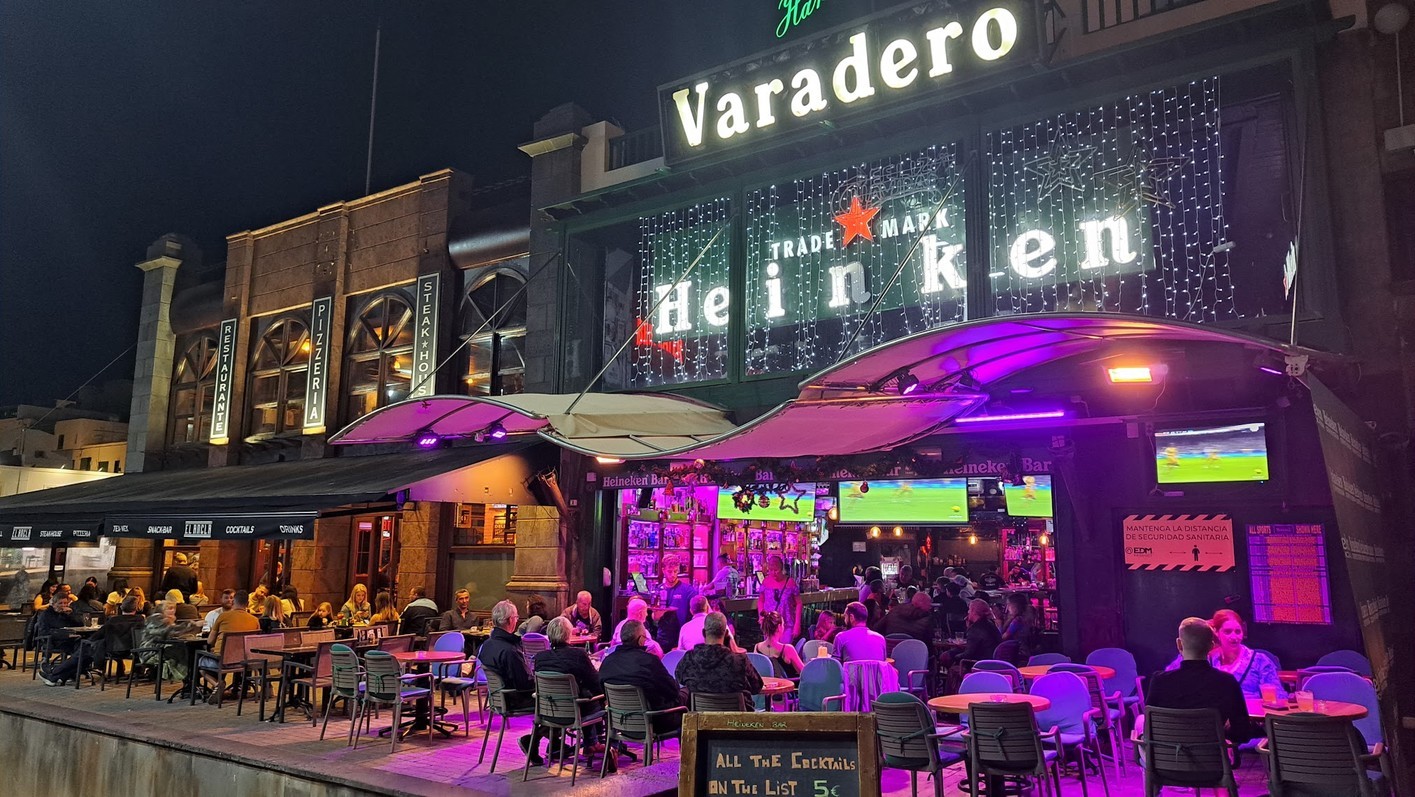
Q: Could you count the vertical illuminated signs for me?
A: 3